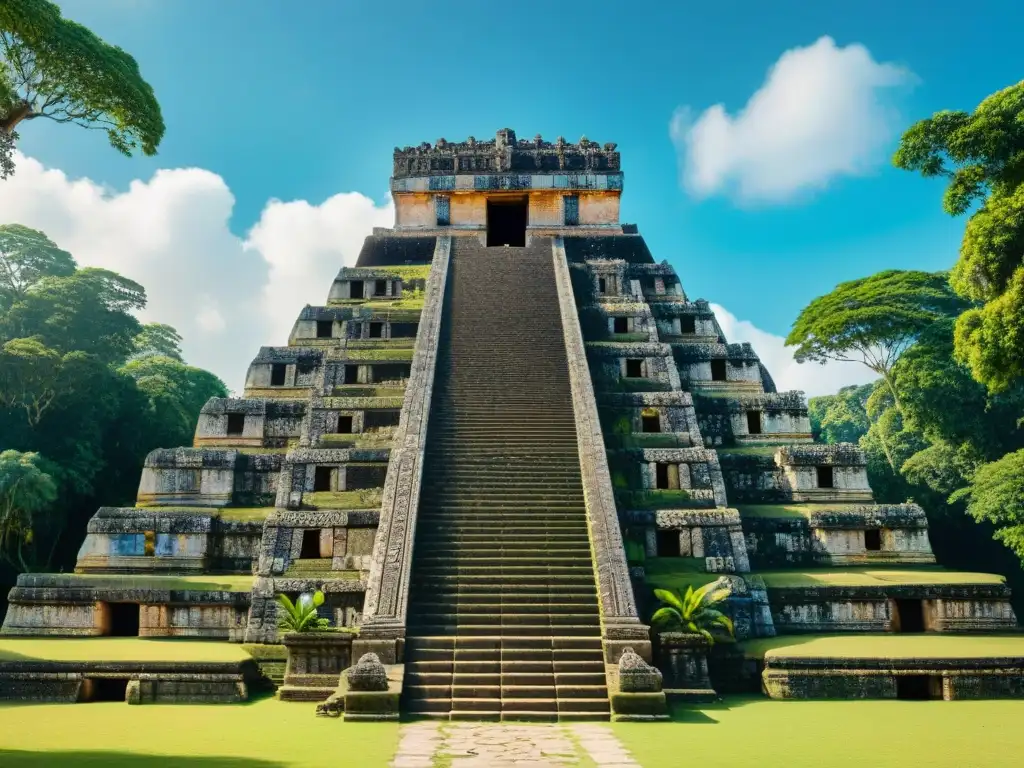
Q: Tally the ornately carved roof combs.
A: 1